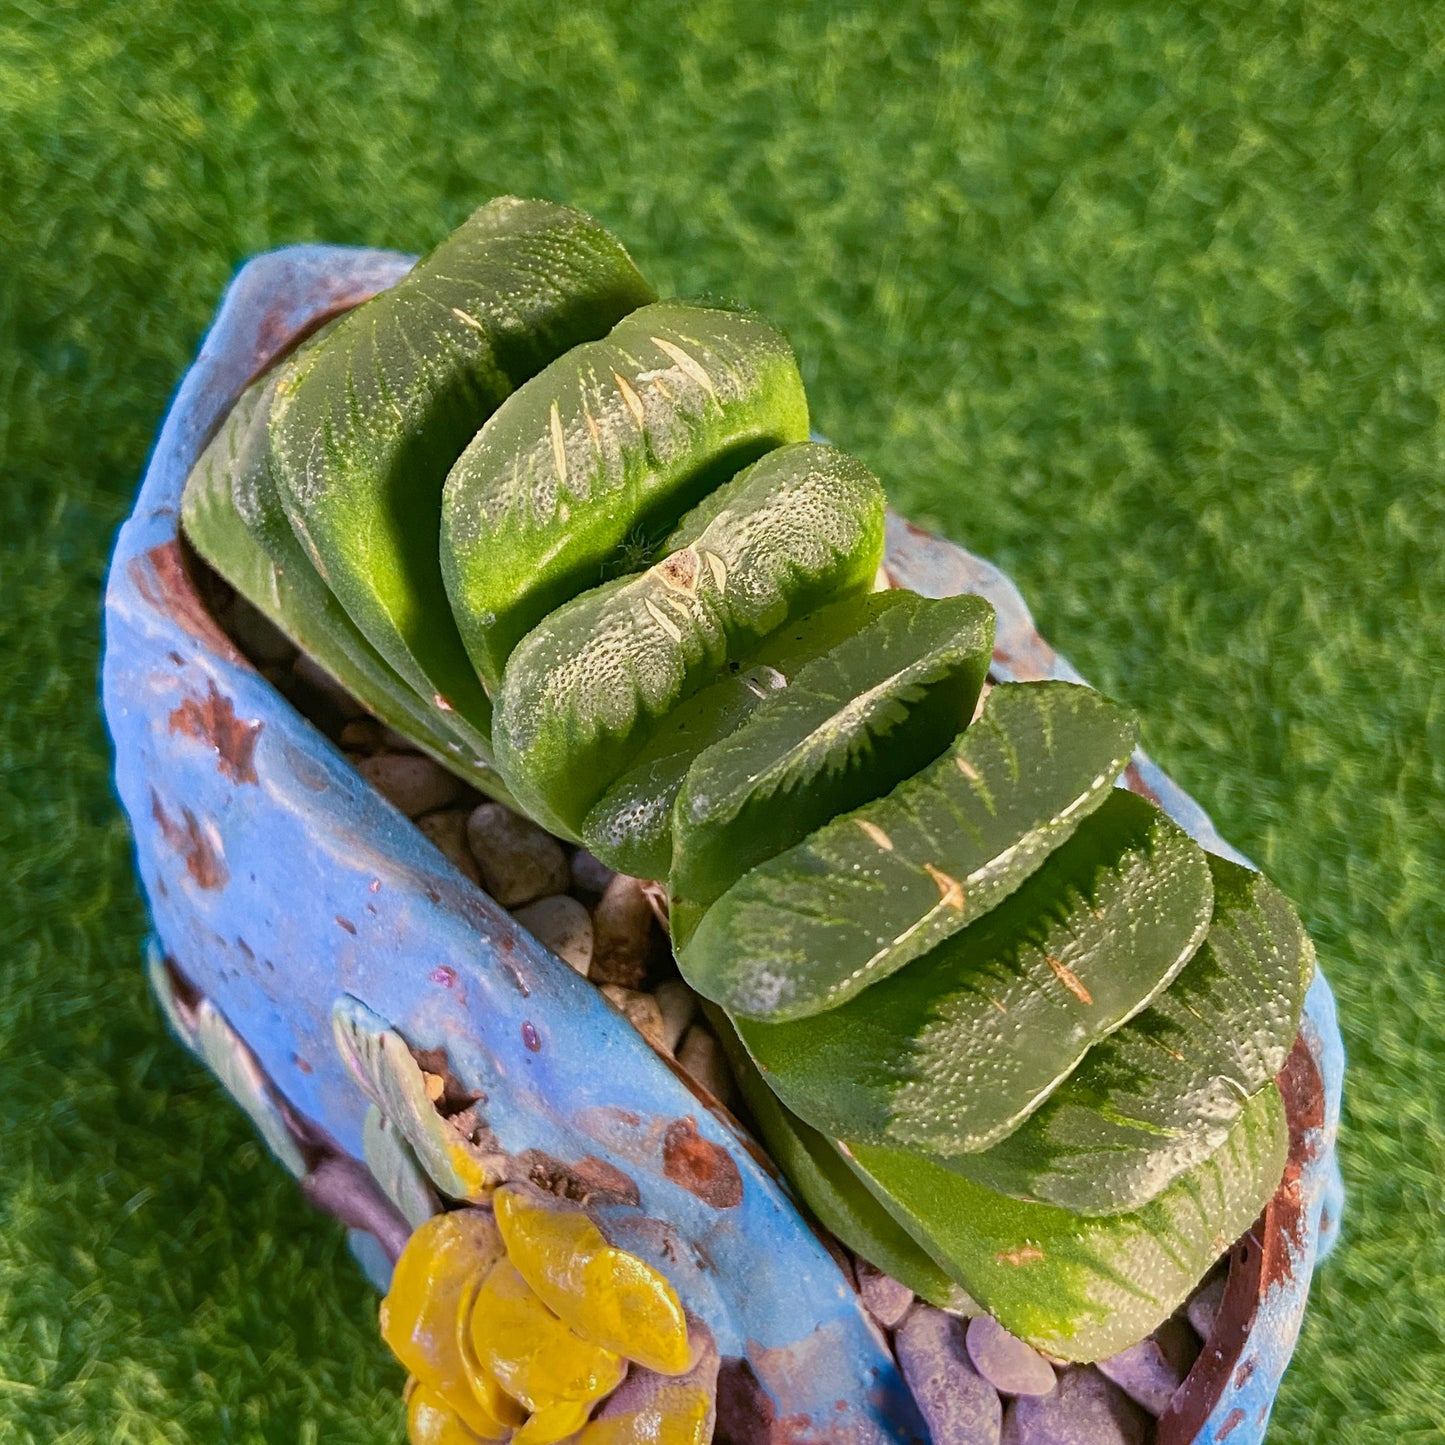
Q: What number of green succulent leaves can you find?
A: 12